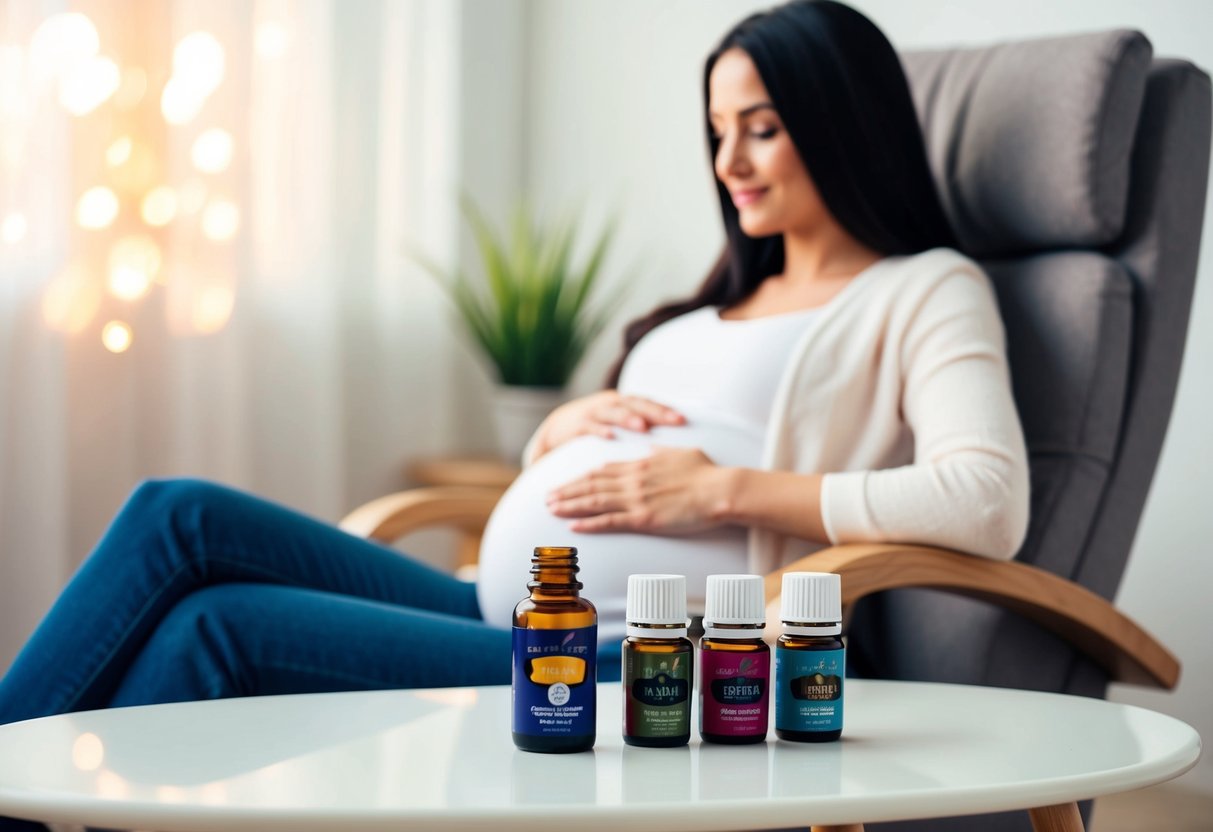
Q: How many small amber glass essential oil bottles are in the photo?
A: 4